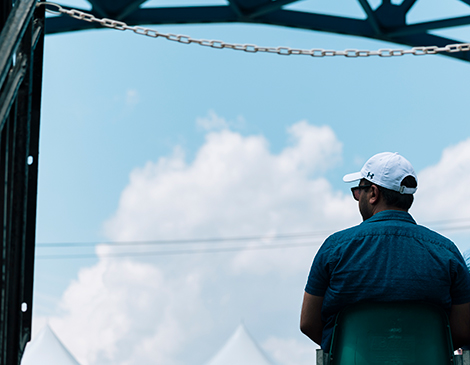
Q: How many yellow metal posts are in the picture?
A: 0